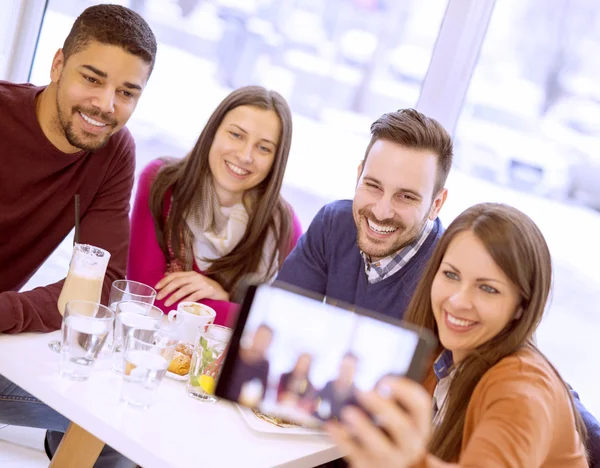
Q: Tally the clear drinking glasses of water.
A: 4